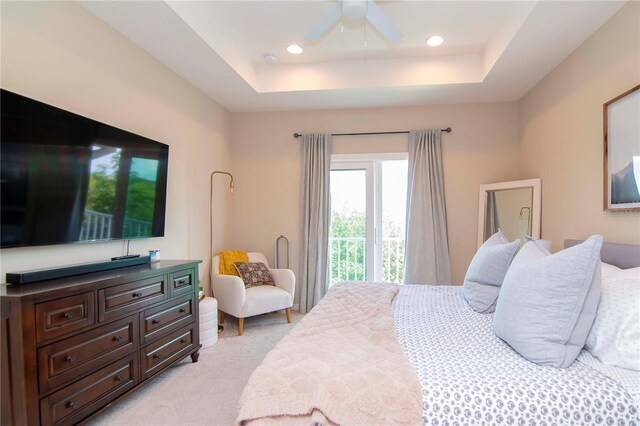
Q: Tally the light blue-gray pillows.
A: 2